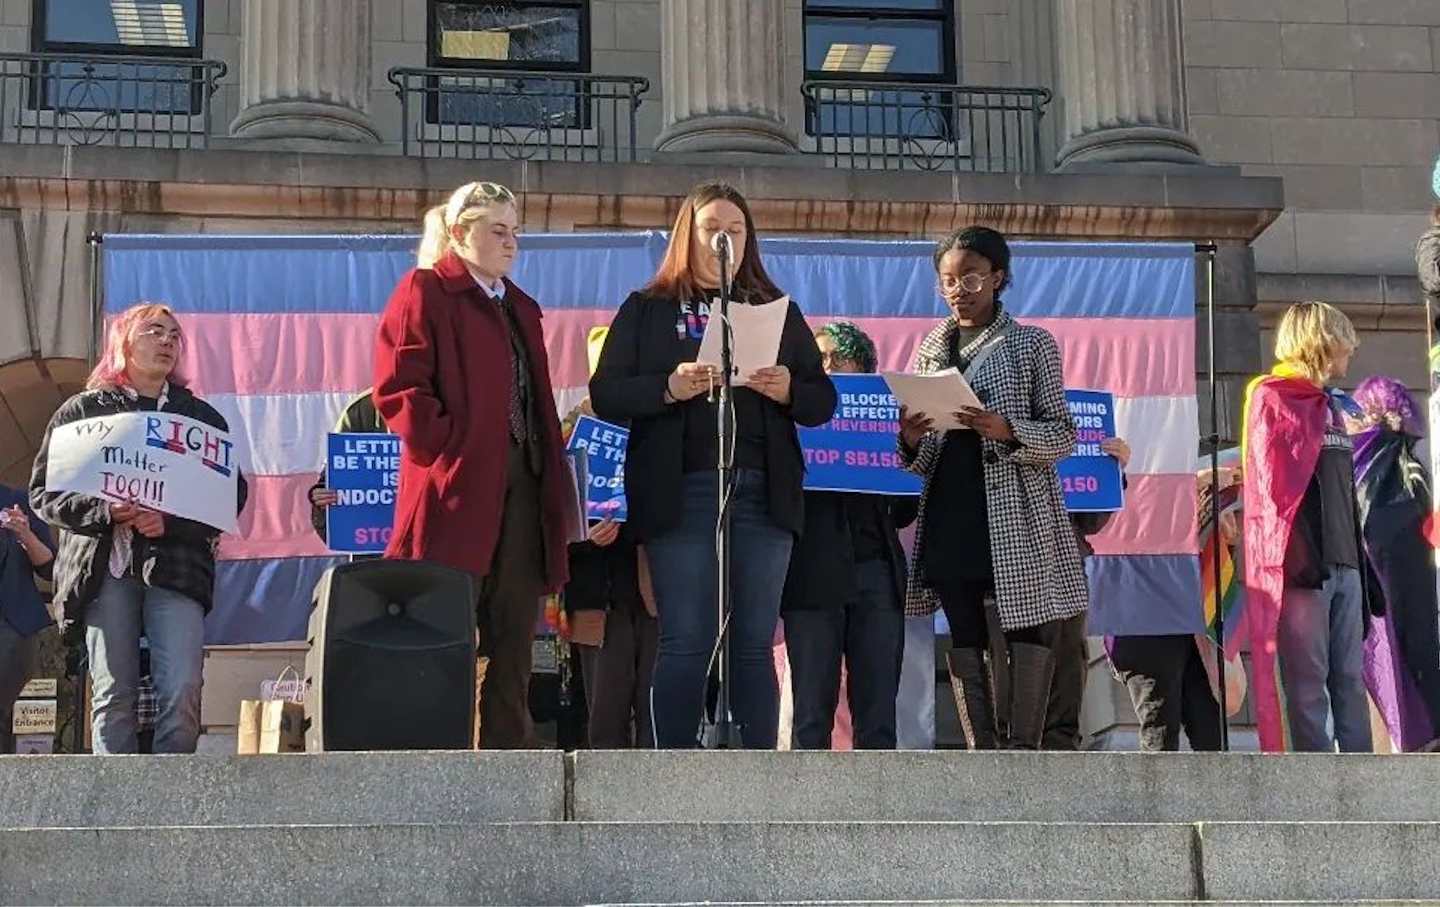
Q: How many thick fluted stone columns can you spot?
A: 3